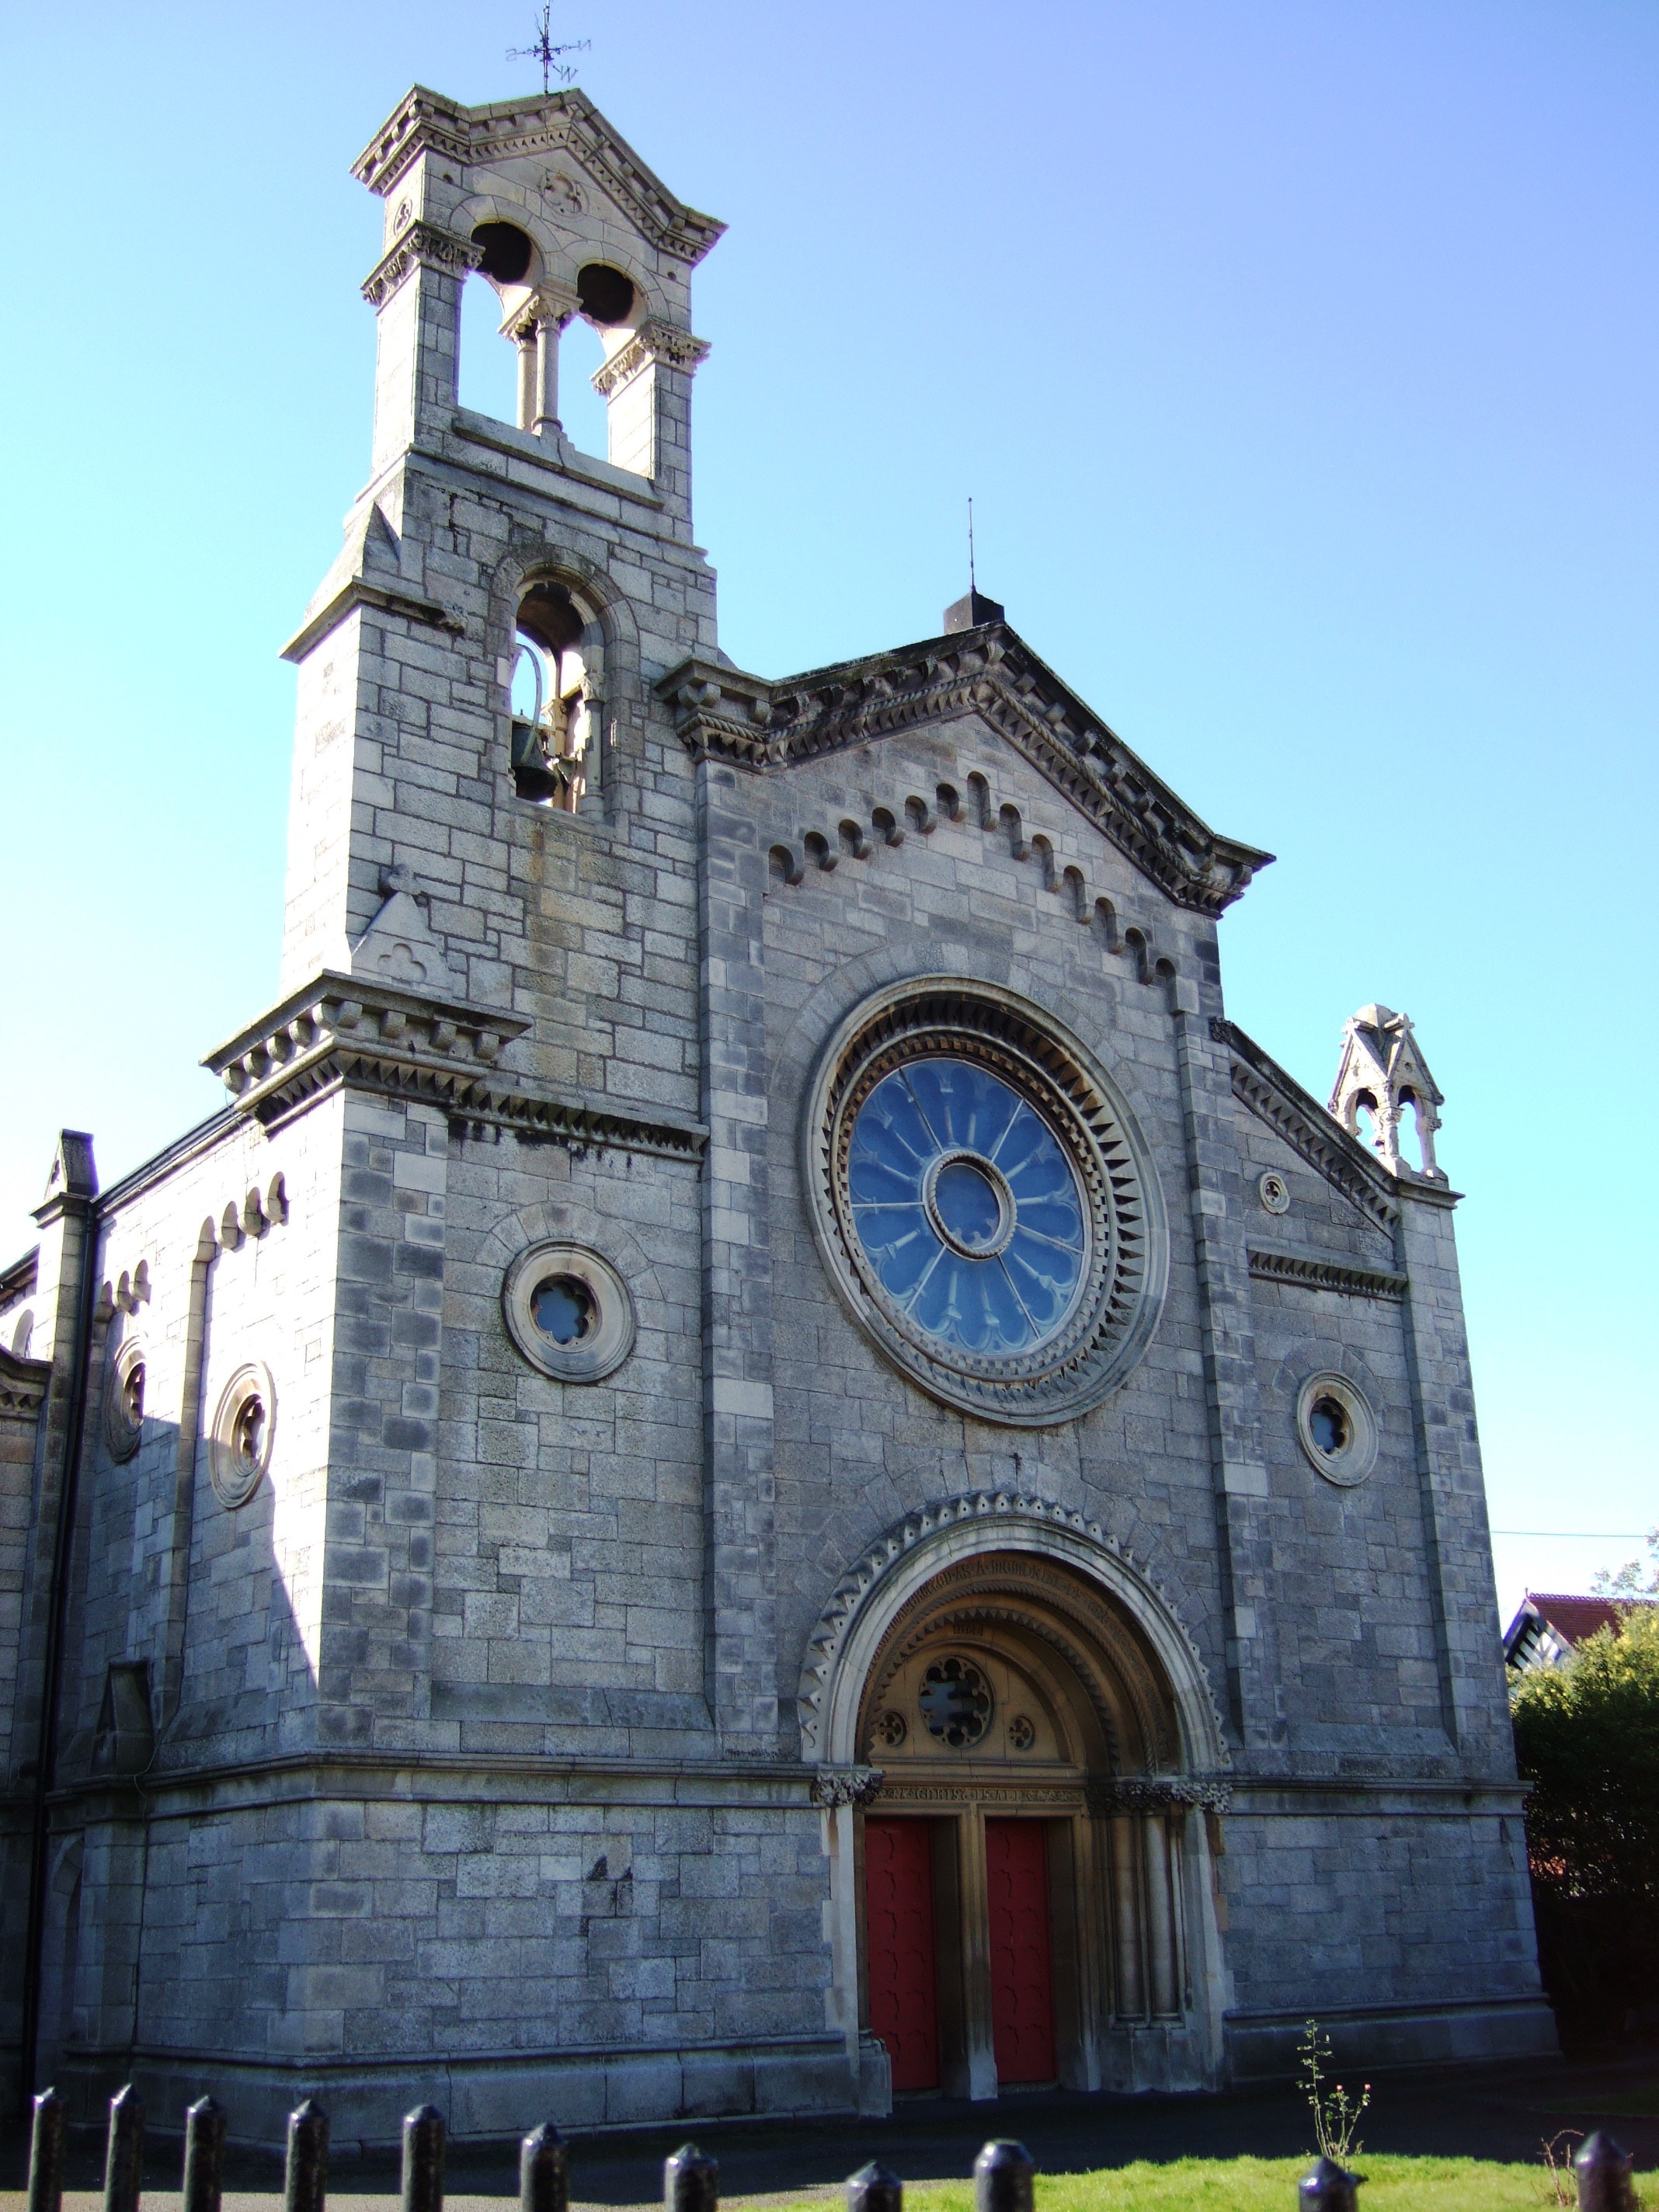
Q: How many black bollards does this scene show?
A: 11